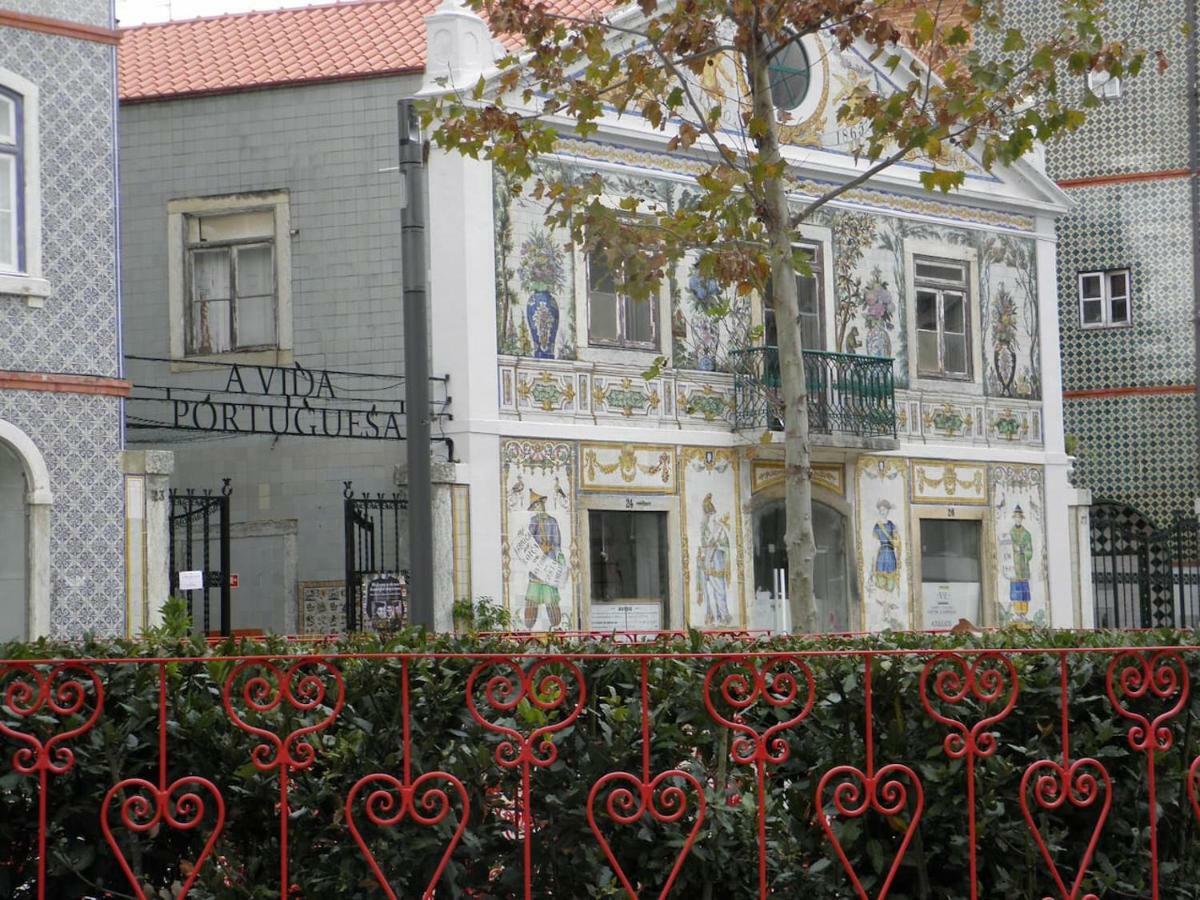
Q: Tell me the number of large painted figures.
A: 4